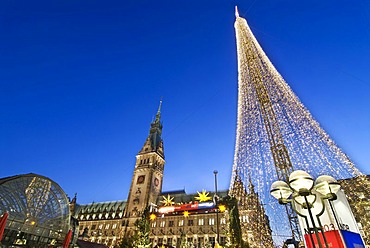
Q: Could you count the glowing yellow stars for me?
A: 5